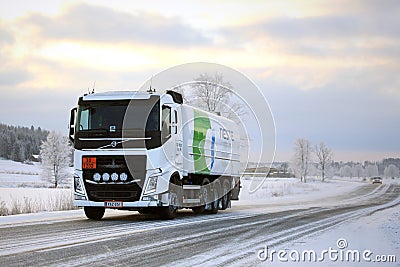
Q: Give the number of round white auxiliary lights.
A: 4